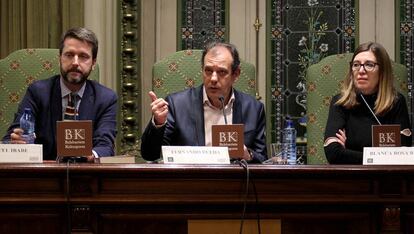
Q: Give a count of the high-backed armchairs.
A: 3